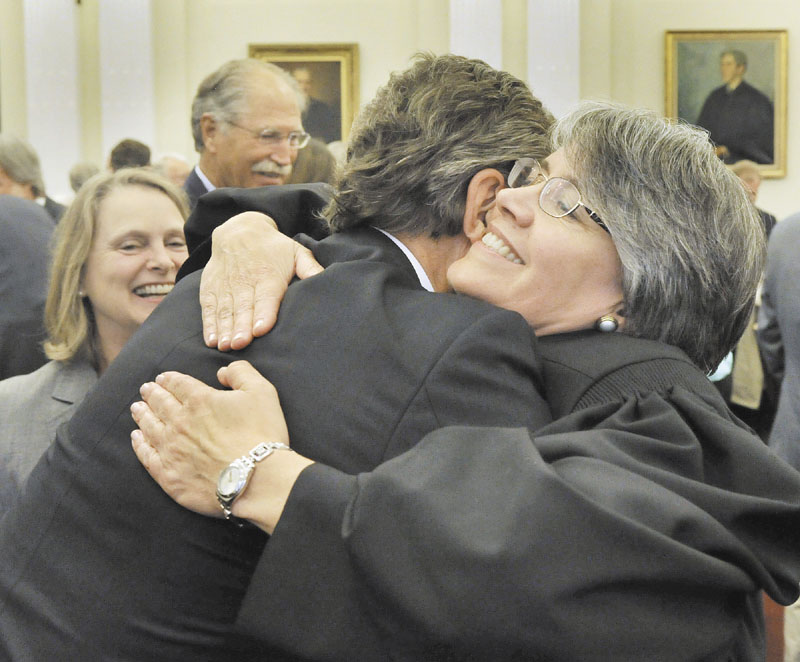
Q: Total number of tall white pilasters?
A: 4